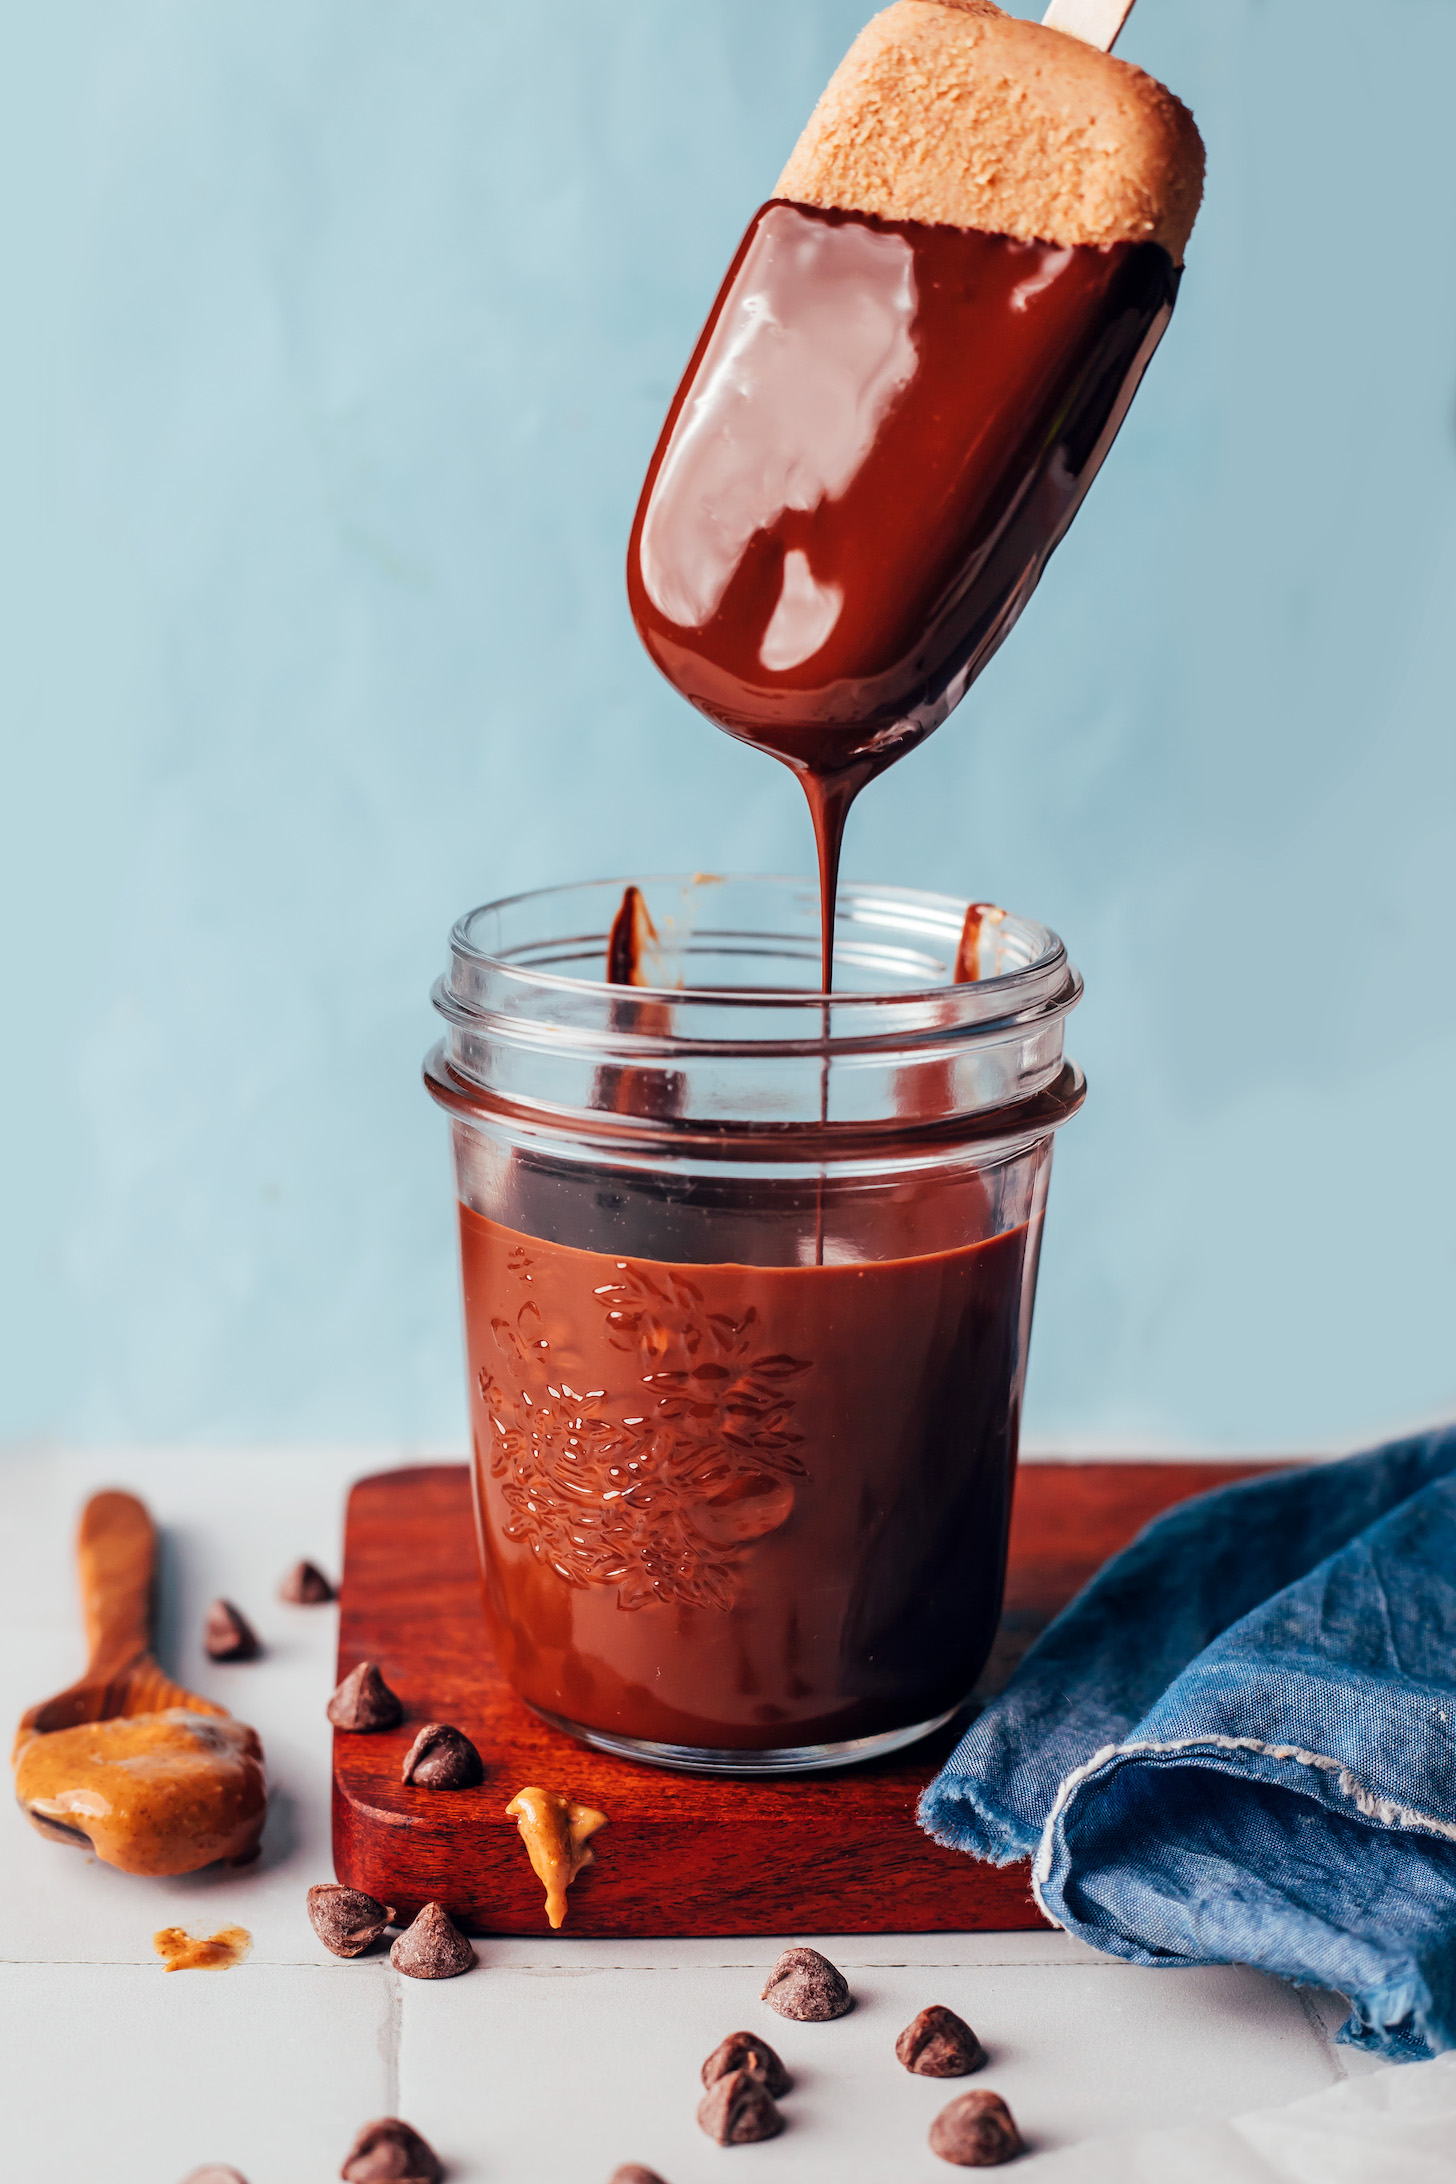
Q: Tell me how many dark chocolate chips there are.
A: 14